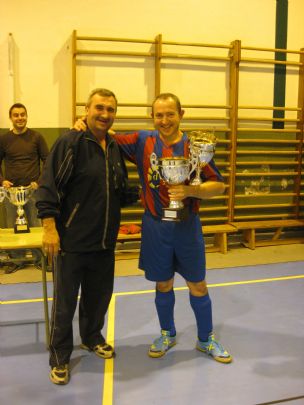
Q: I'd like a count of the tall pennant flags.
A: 0